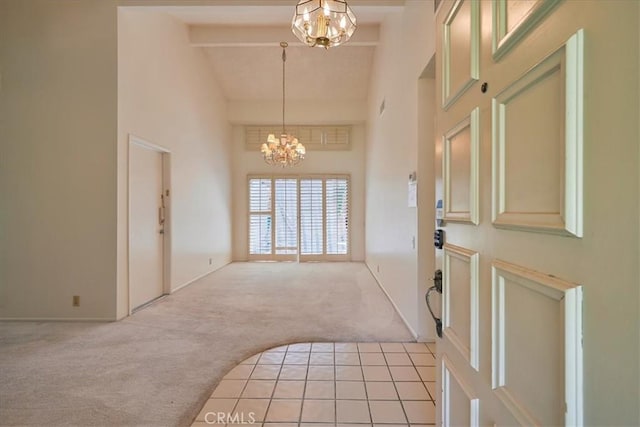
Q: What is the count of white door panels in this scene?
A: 7